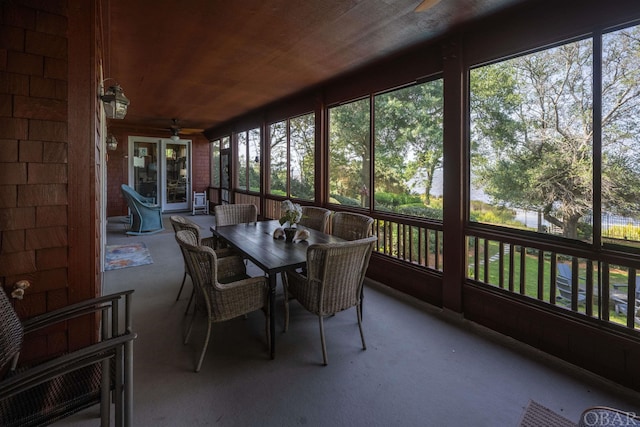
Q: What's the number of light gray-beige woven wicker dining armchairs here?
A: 6